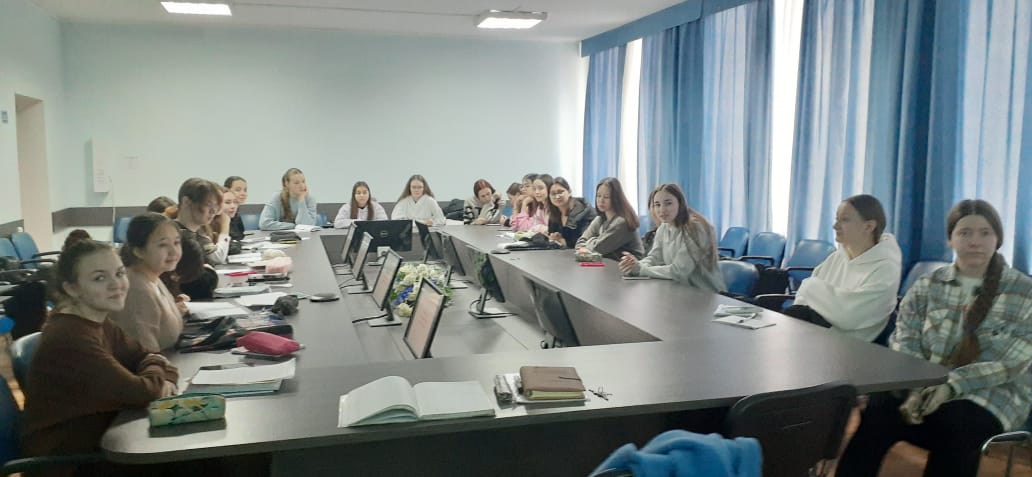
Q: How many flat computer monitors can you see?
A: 9